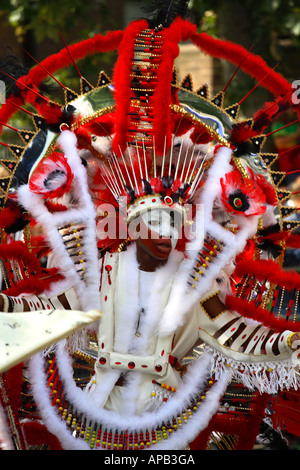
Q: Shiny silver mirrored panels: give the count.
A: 4